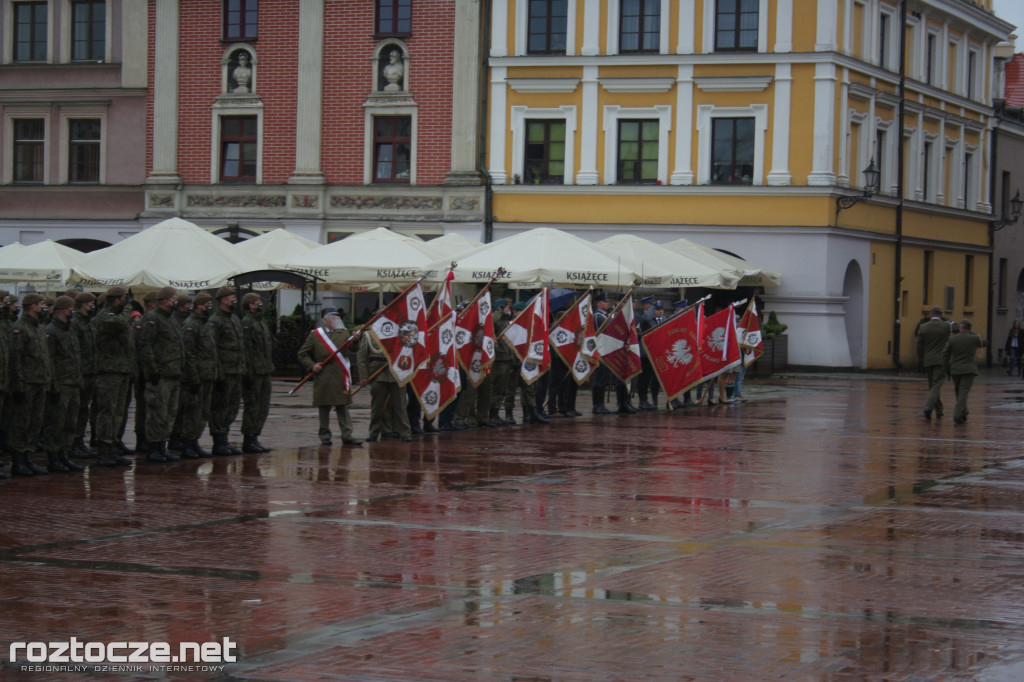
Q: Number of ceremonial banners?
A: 10